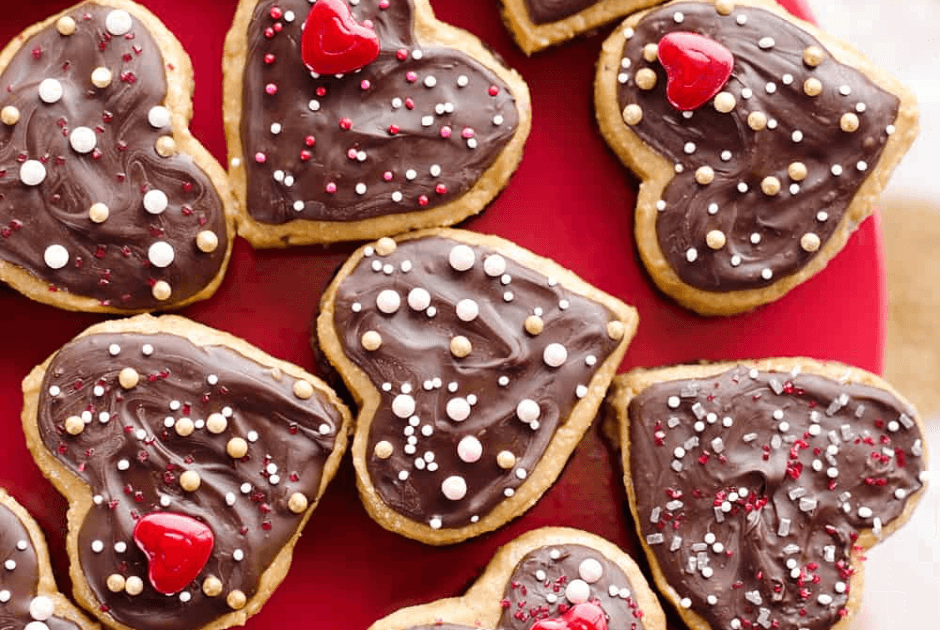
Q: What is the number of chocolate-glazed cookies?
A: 9